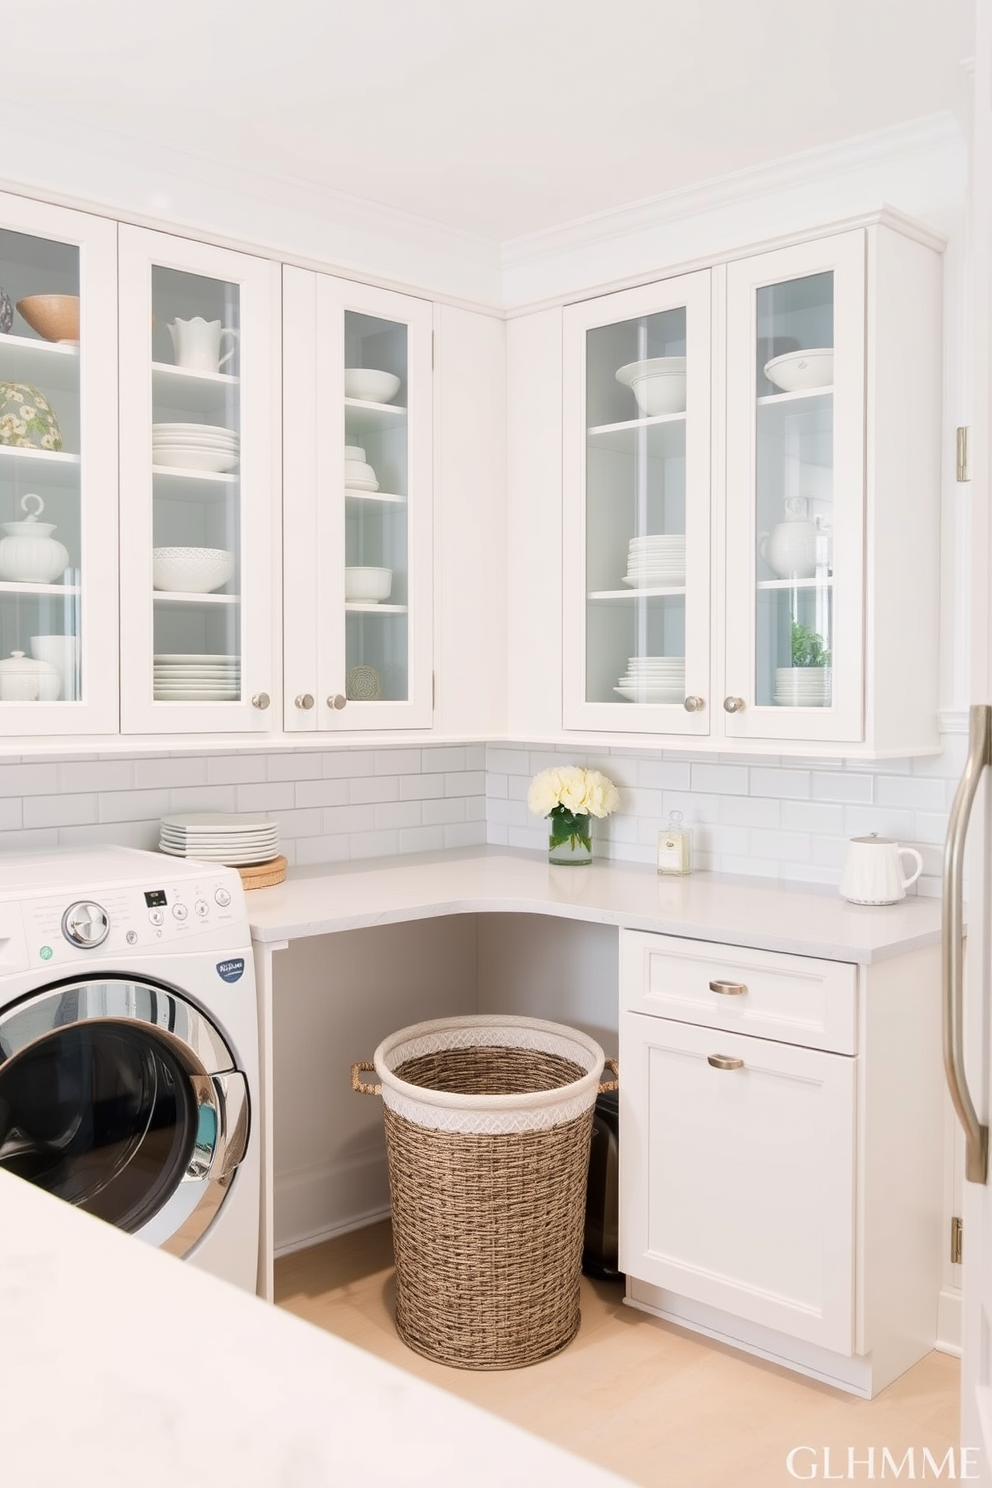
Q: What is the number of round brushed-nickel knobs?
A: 5